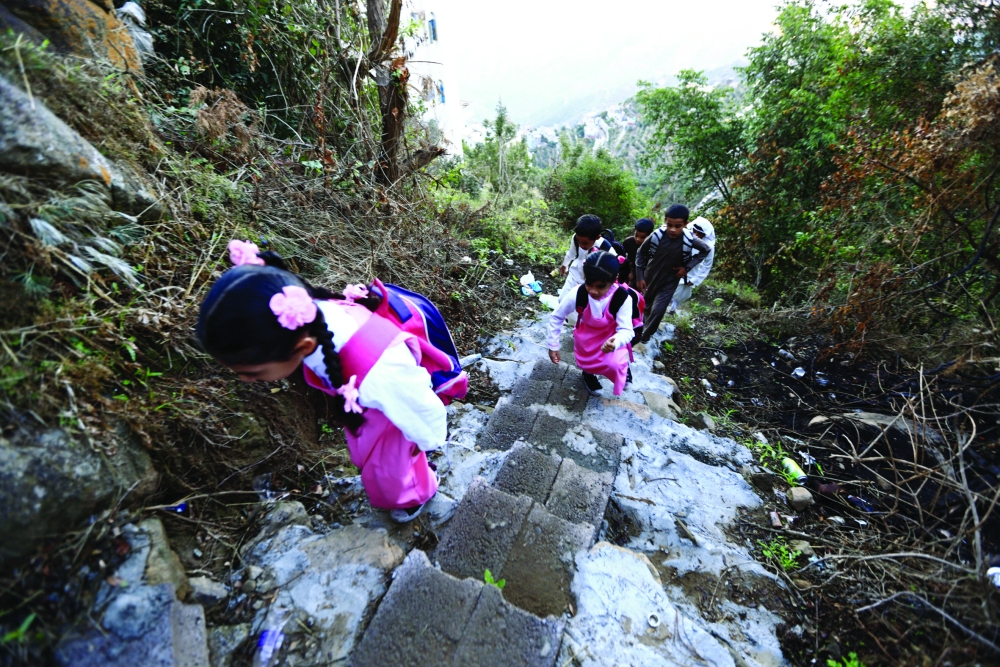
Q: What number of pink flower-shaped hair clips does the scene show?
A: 4